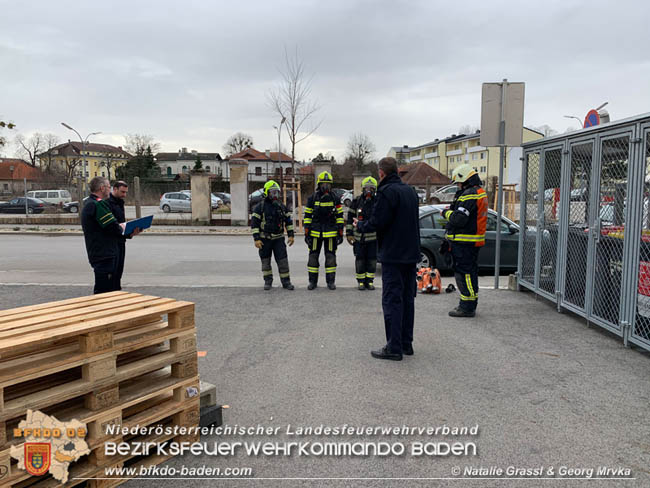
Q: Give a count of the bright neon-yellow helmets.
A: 3